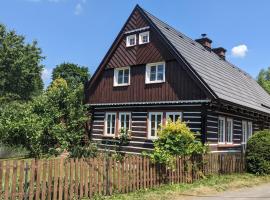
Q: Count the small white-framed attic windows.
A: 2